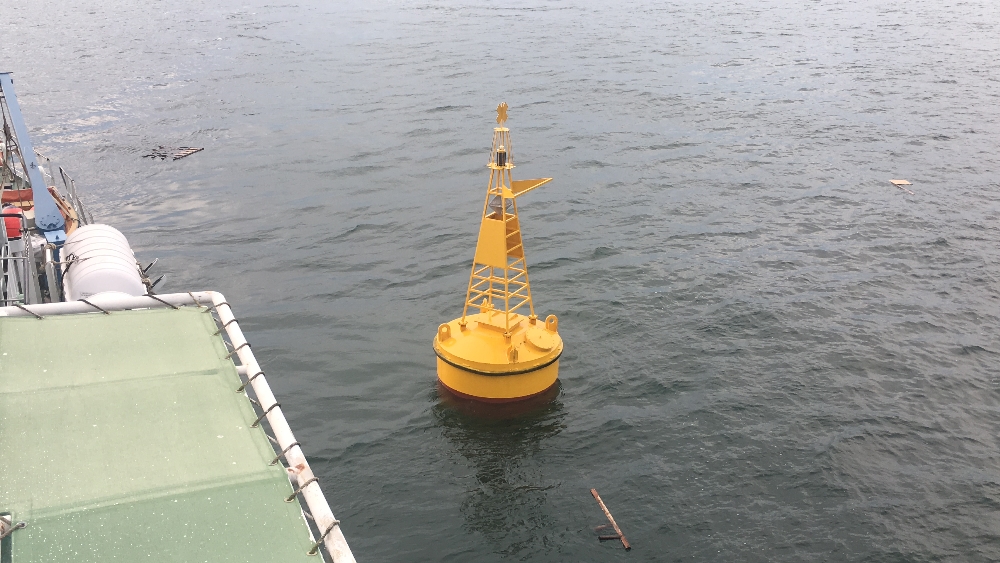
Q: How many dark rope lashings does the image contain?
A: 13